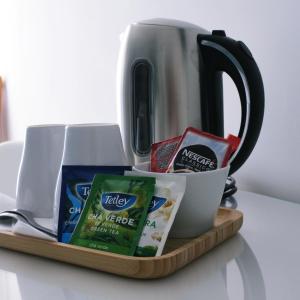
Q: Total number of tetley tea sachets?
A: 3